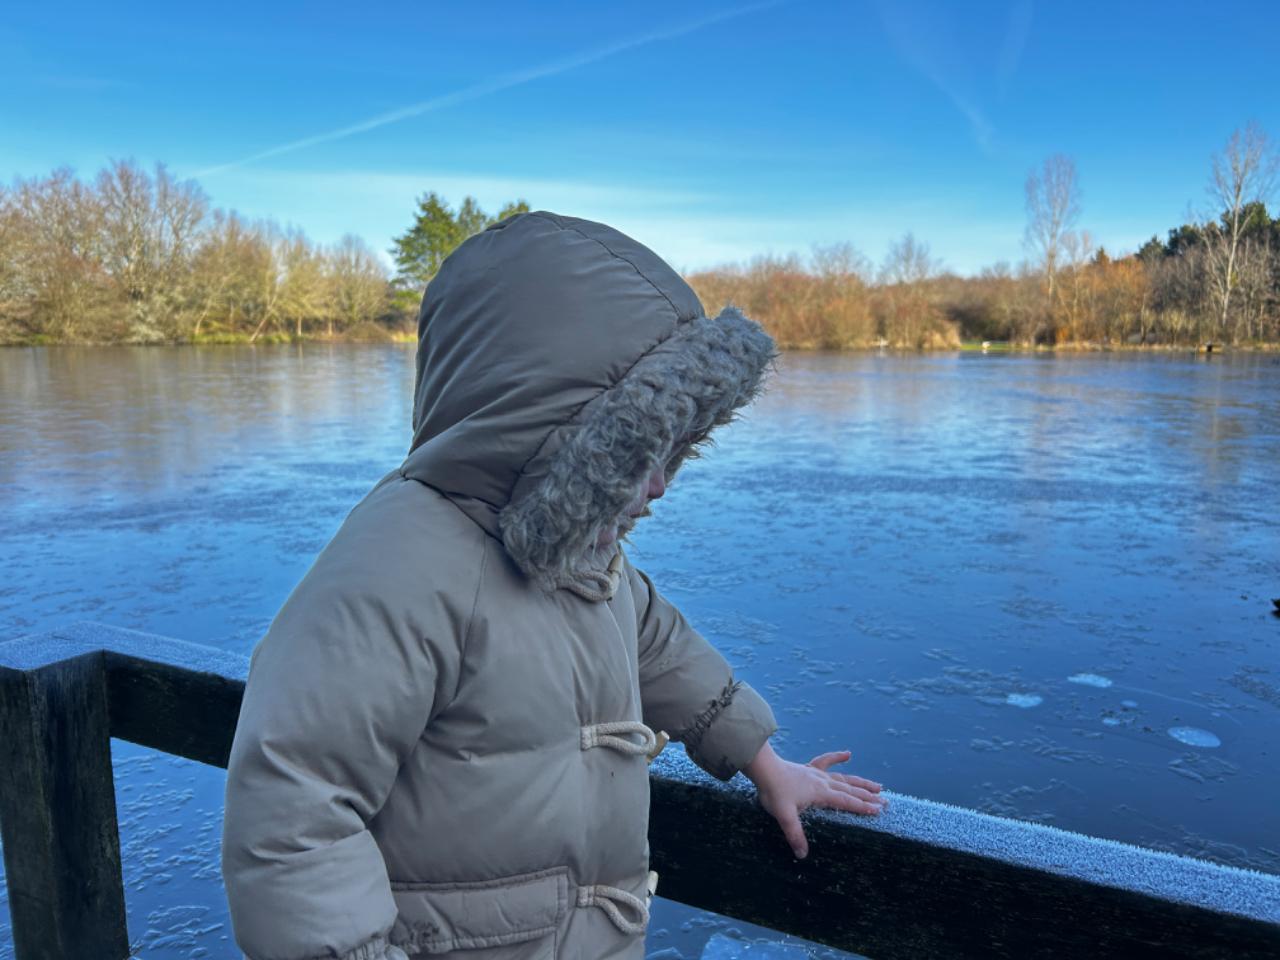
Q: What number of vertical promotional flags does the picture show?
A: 0